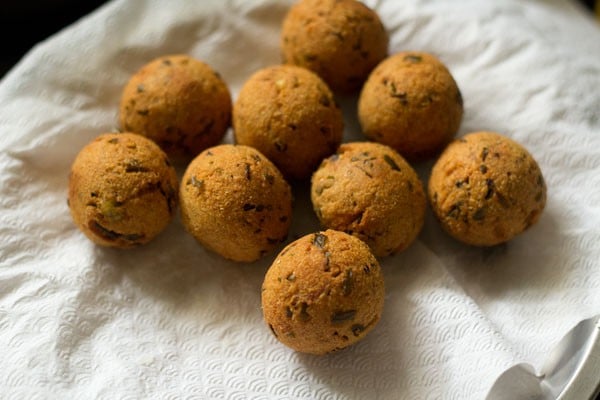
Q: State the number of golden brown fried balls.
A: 9